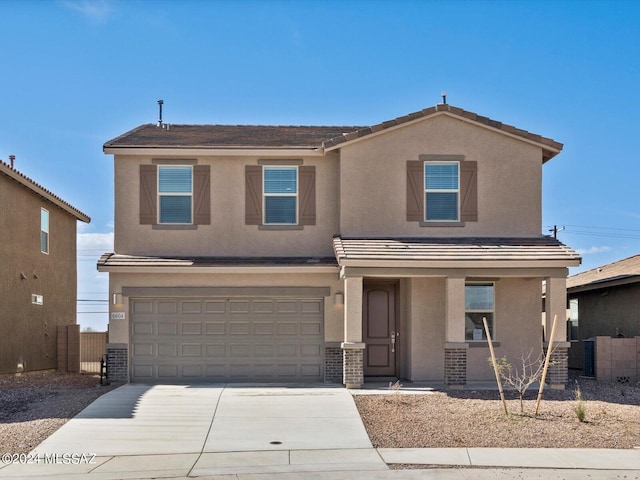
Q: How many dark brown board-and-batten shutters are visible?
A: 6